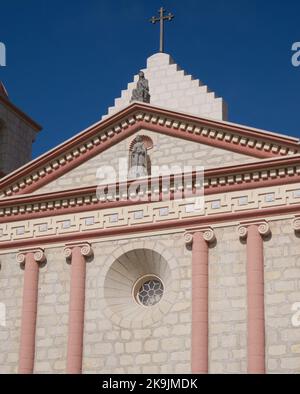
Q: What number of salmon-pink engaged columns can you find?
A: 4